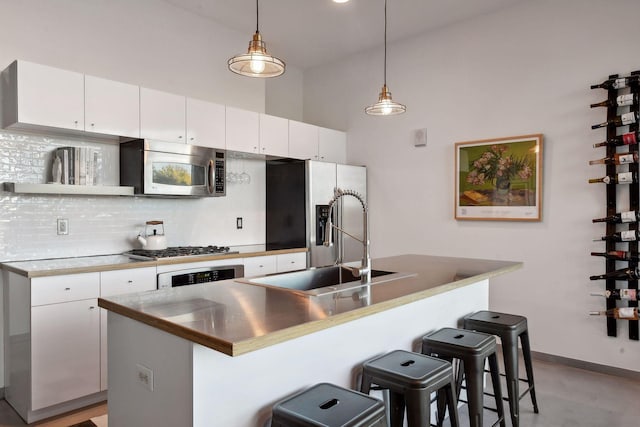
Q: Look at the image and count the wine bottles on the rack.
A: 12